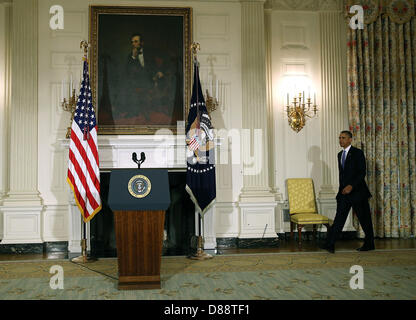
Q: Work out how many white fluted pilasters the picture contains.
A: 3